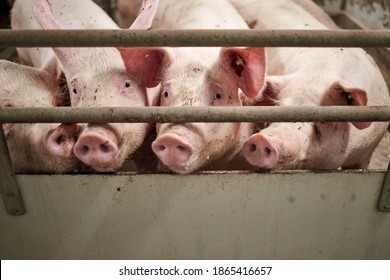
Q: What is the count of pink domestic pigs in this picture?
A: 4